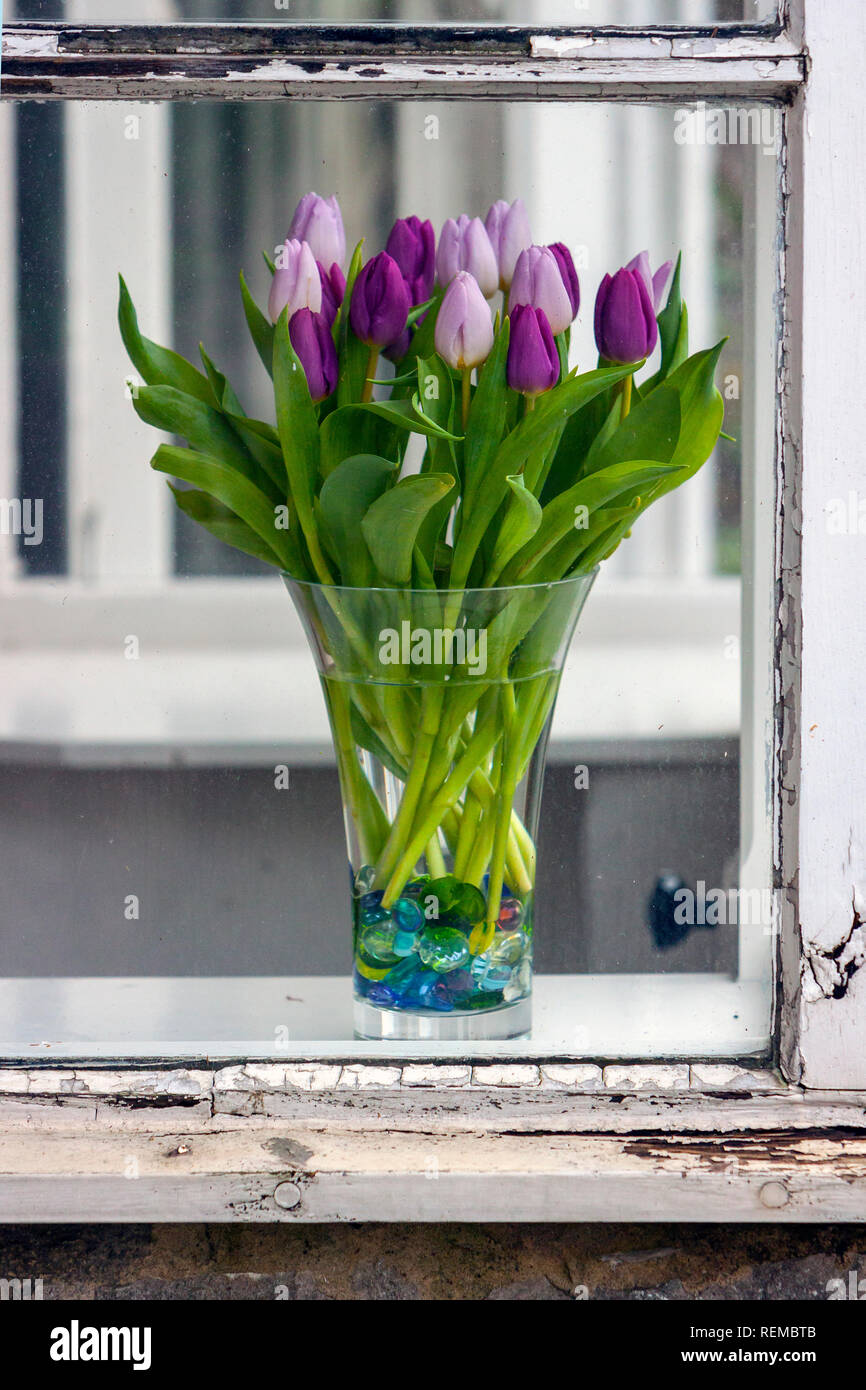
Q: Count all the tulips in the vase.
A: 15